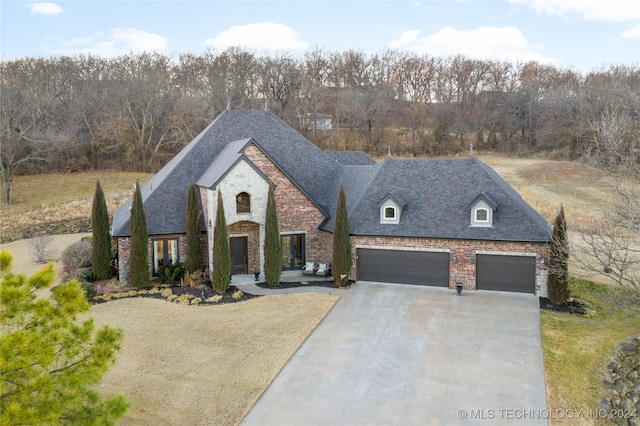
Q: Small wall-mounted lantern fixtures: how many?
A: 3